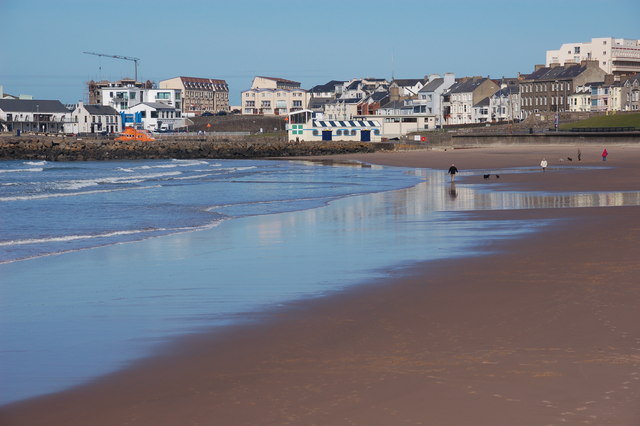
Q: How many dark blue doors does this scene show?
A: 2